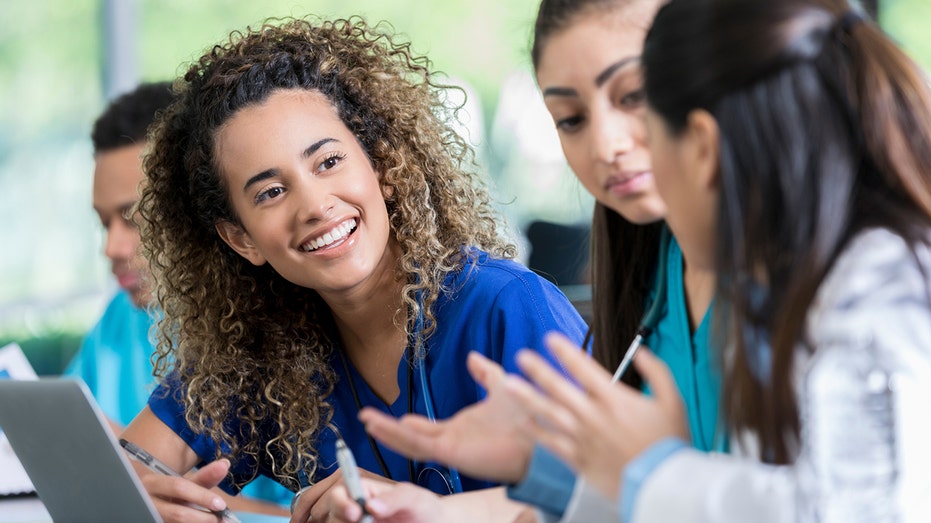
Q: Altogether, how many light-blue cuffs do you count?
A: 2